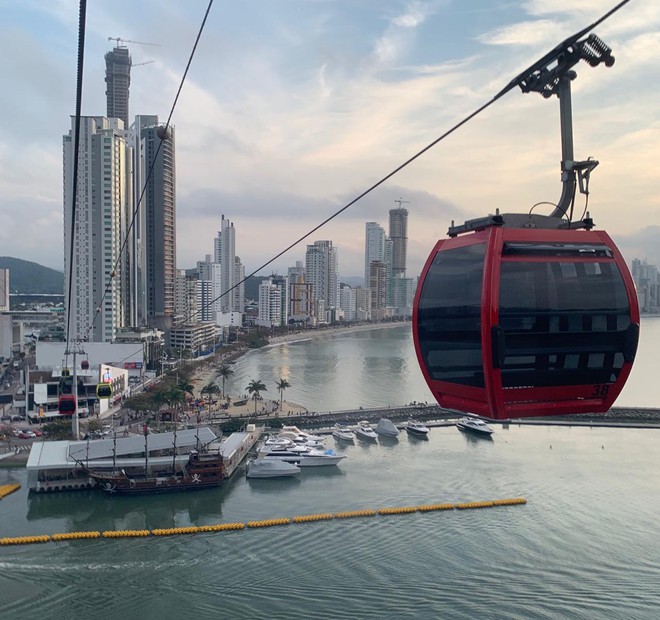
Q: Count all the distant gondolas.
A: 4